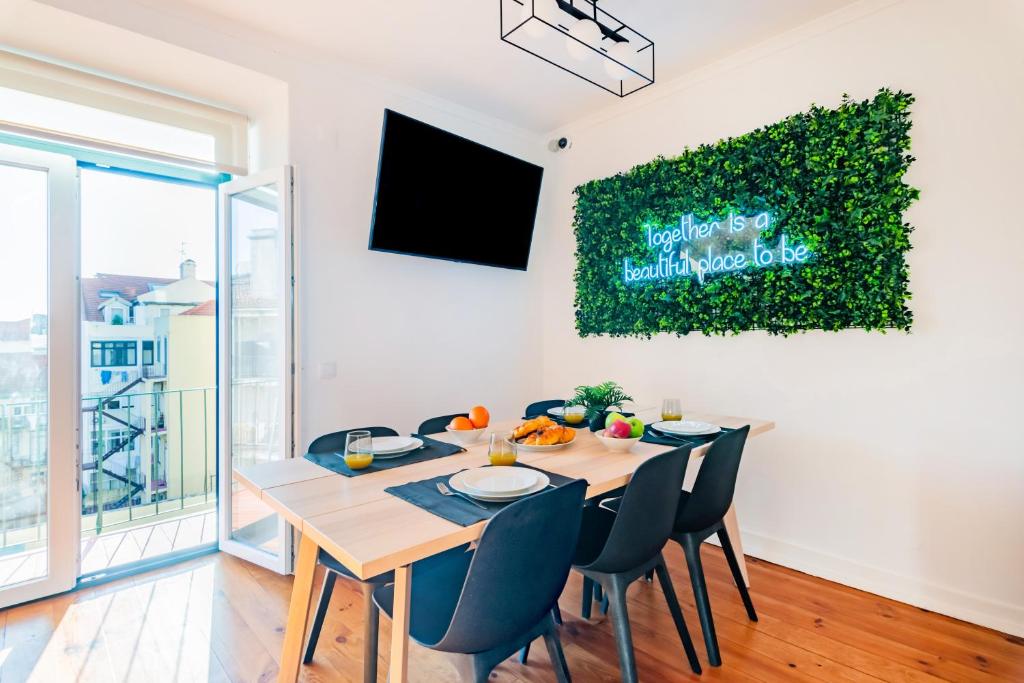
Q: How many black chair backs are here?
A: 6